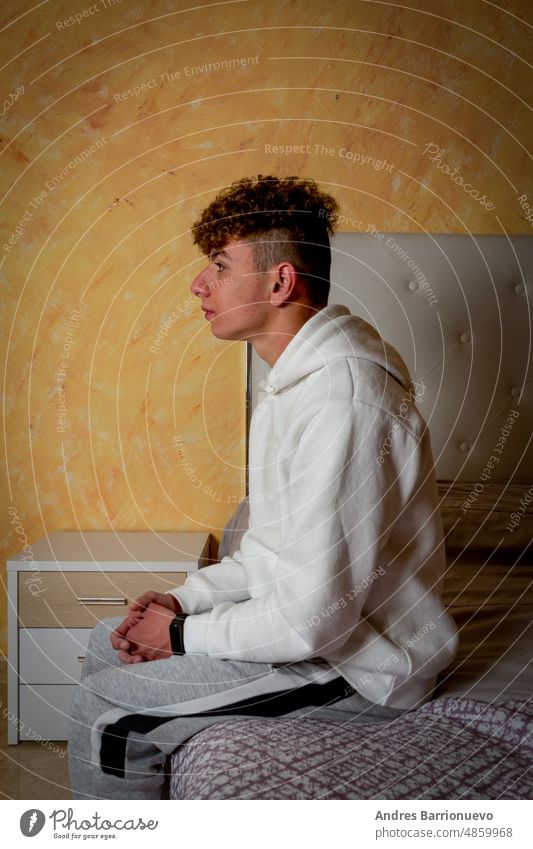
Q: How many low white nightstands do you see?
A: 1